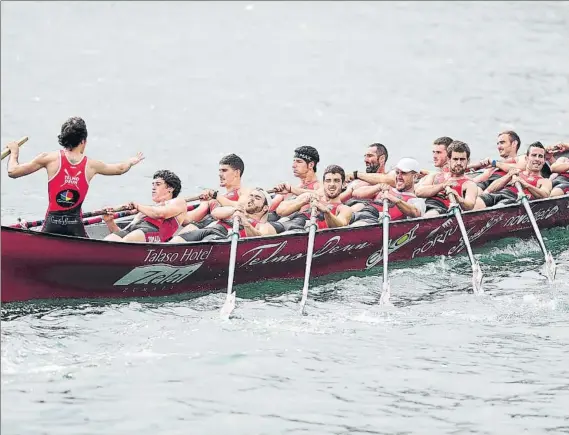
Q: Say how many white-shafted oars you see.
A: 5